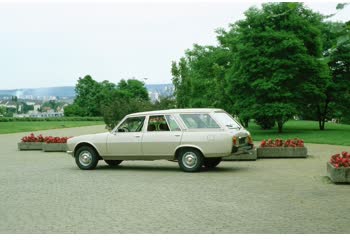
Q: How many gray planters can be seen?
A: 5